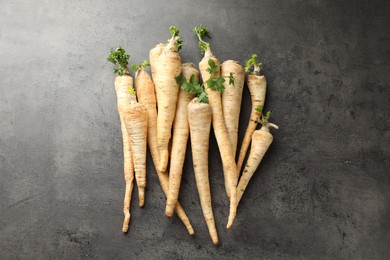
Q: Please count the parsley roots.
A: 10